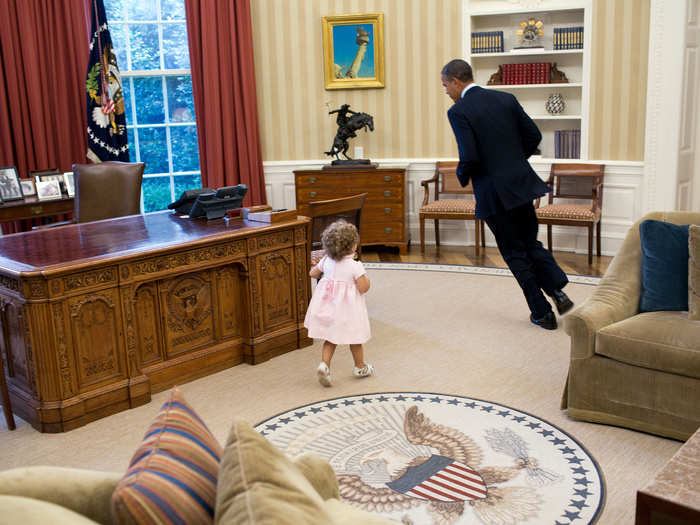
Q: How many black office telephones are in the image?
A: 2